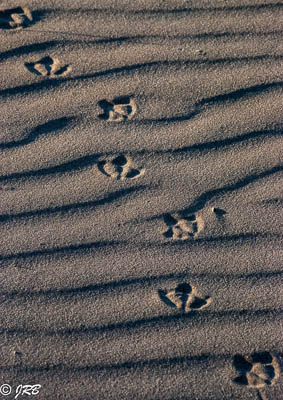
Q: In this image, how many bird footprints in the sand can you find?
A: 7